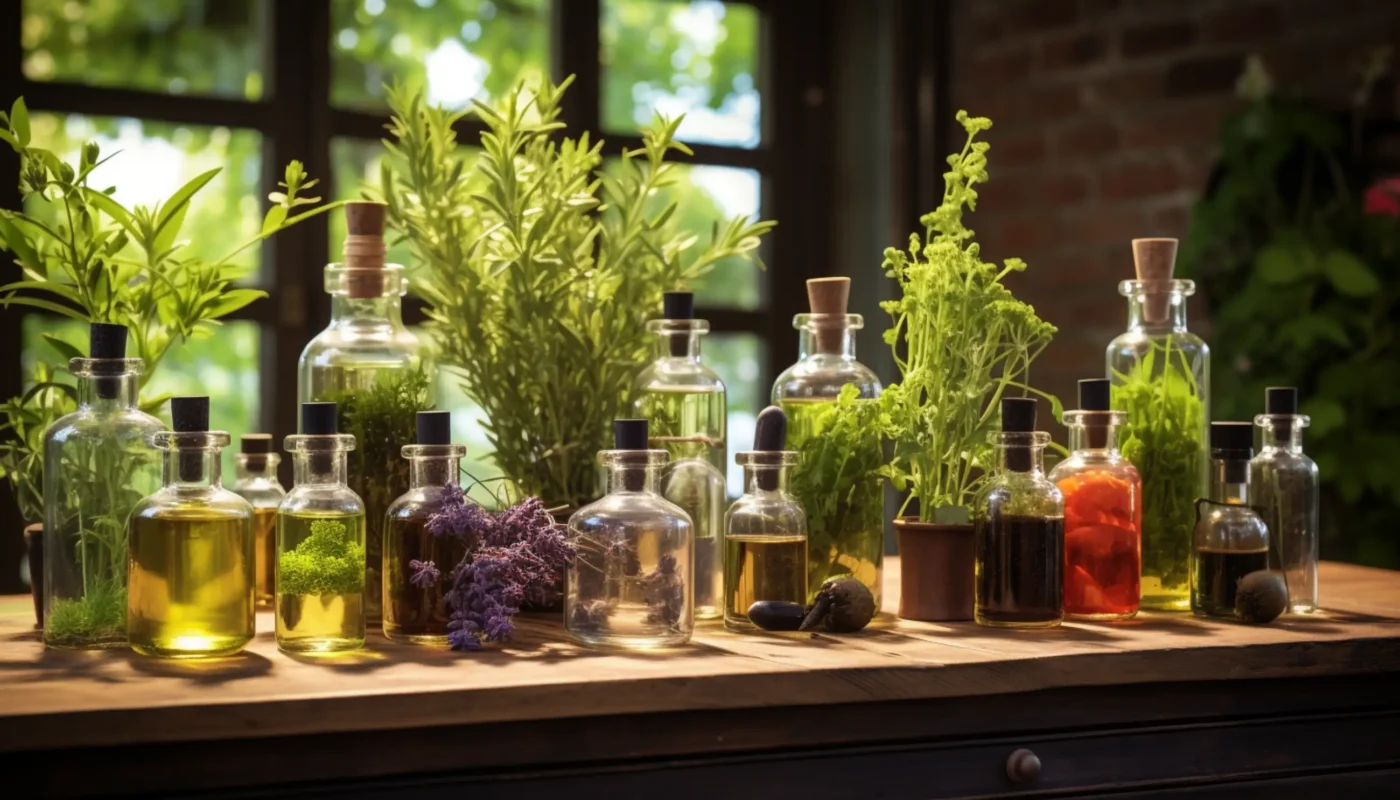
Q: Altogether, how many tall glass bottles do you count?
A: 5